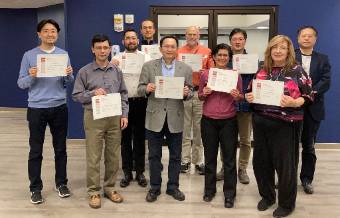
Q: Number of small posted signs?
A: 2